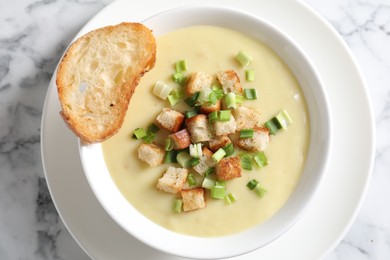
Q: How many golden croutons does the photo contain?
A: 15